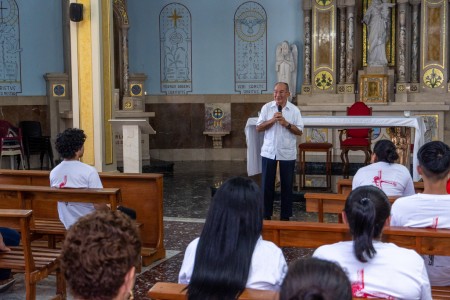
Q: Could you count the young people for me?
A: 7